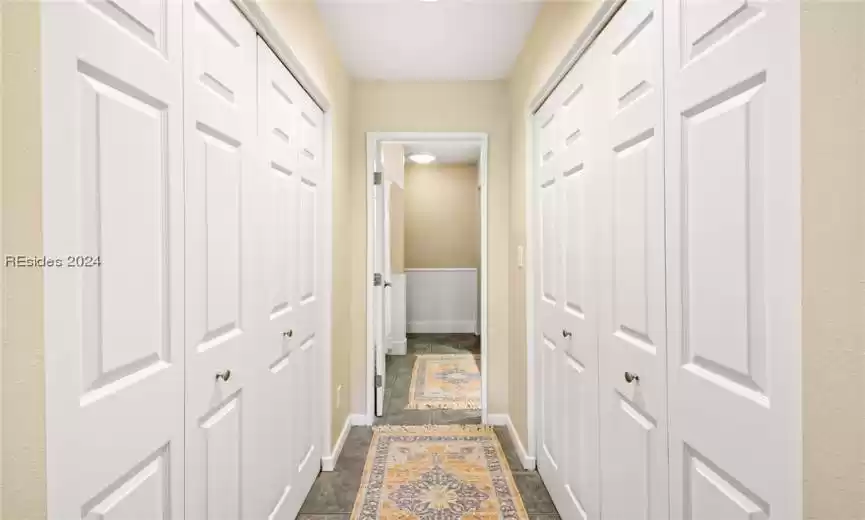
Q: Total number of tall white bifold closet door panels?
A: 8